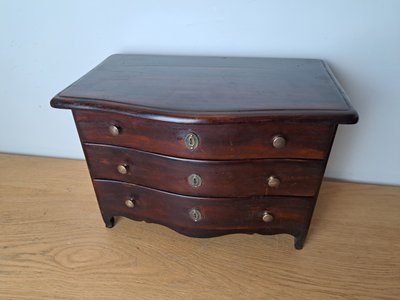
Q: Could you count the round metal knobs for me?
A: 6